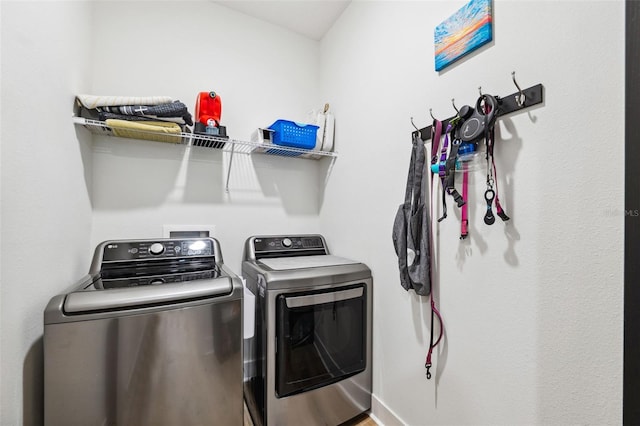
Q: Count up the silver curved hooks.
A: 5